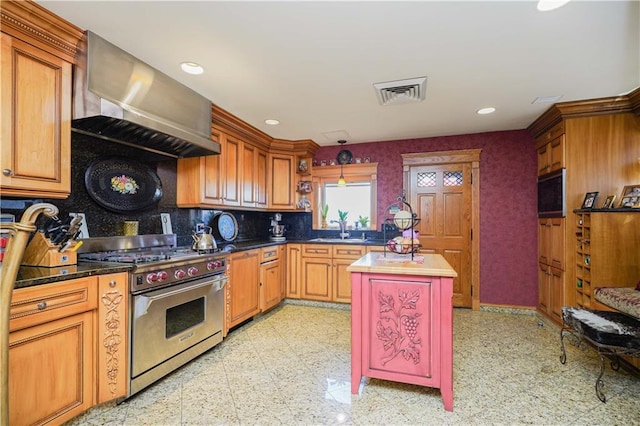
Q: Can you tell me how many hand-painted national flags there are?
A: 0